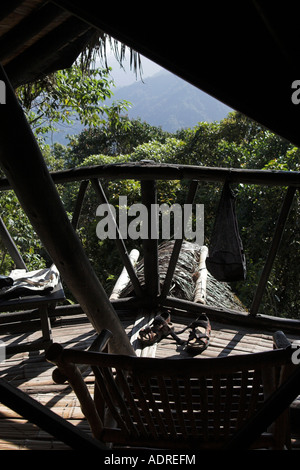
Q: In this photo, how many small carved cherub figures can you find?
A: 0